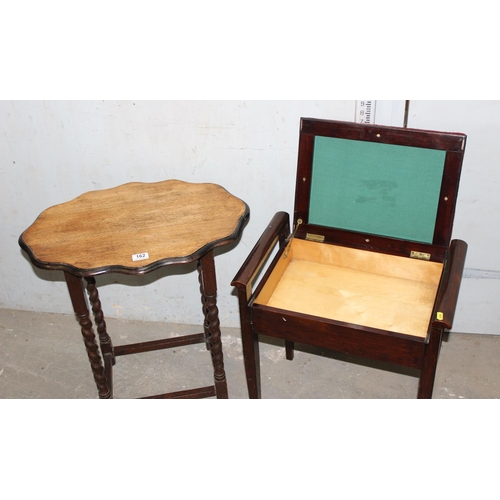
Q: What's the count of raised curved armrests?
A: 2